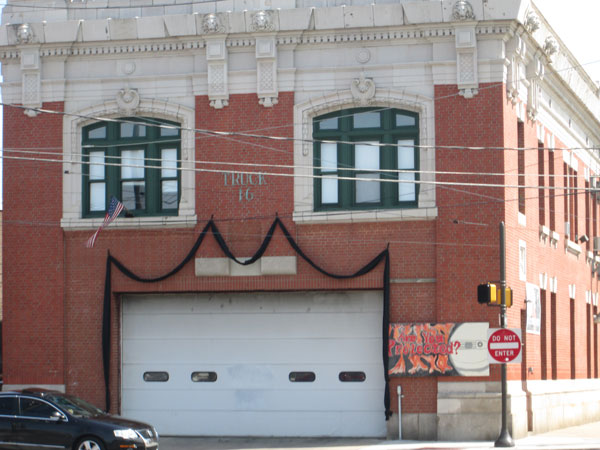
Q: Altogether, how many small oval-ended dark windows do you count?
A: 4